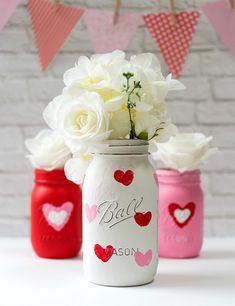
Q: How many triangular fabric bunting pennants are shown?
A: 5